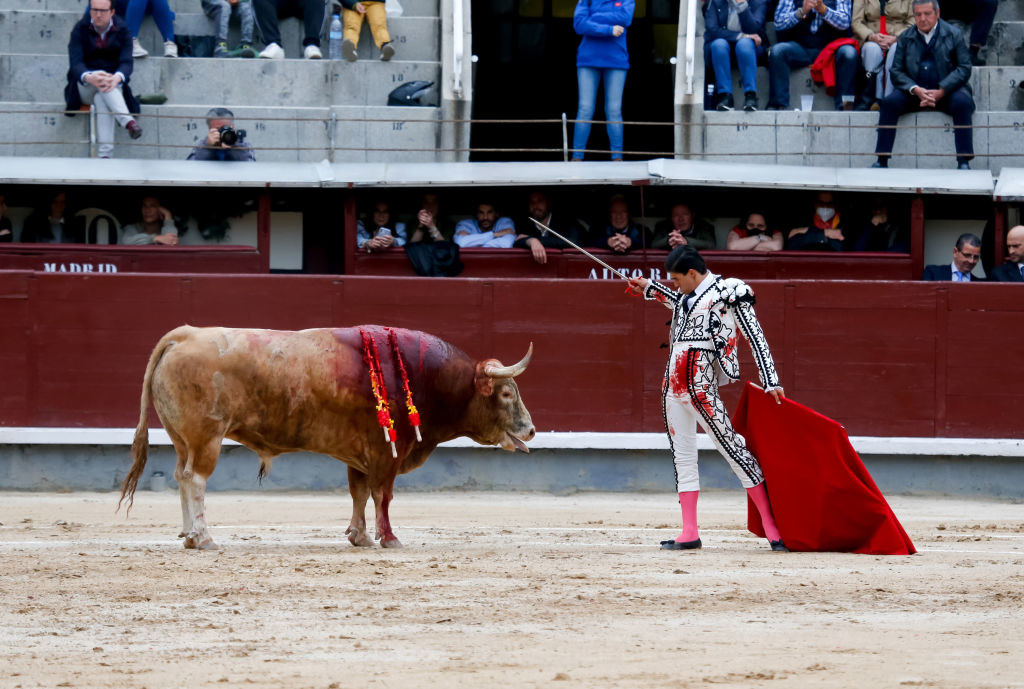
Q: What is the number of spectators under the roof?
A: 14